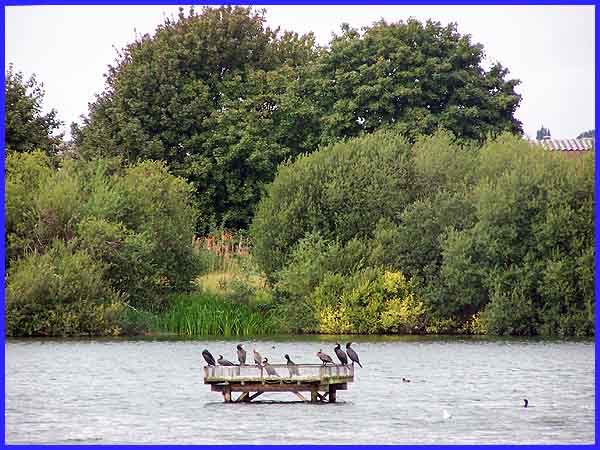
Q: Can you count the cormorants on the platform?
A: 9